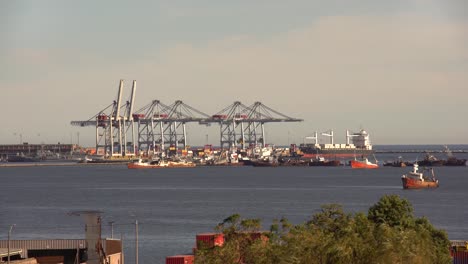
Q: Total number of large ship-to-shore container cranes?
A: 6